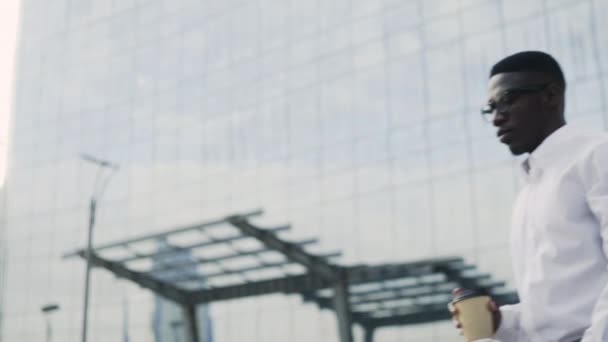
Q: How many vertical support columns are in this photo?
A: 3